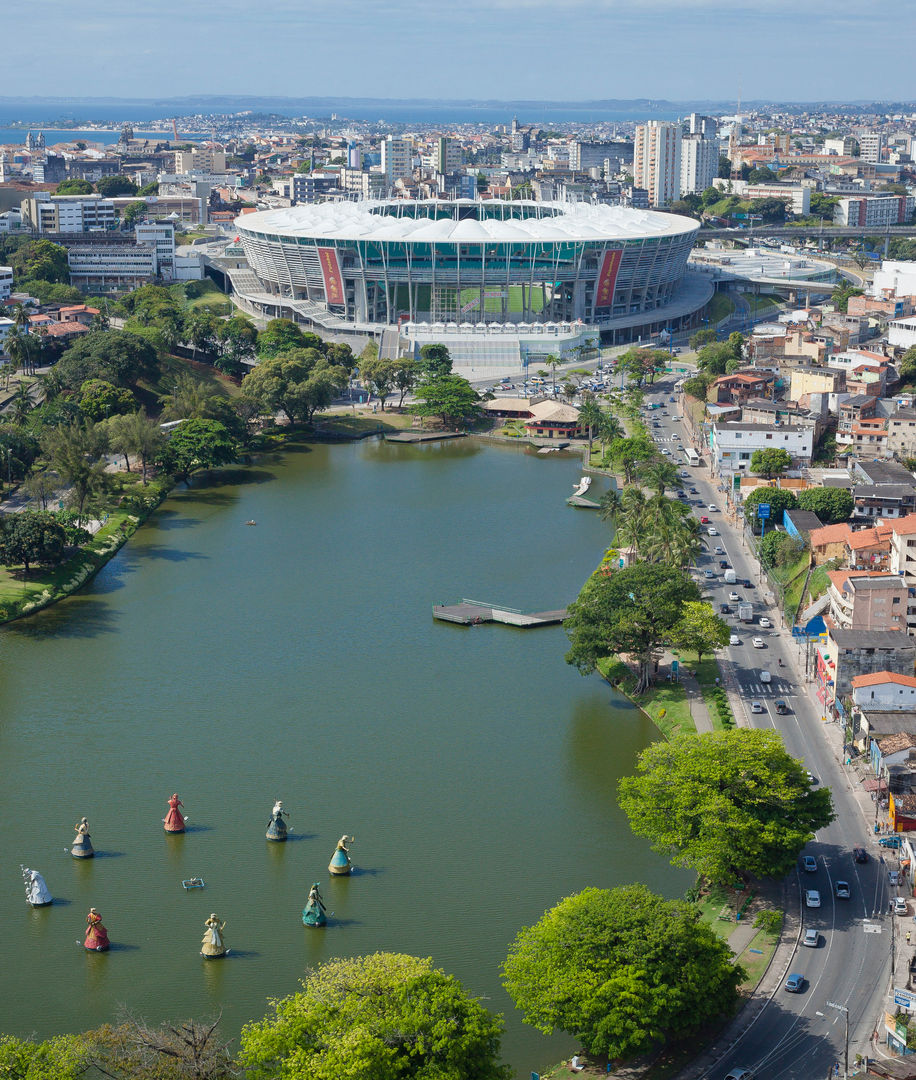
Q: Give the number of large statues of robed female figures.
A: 8